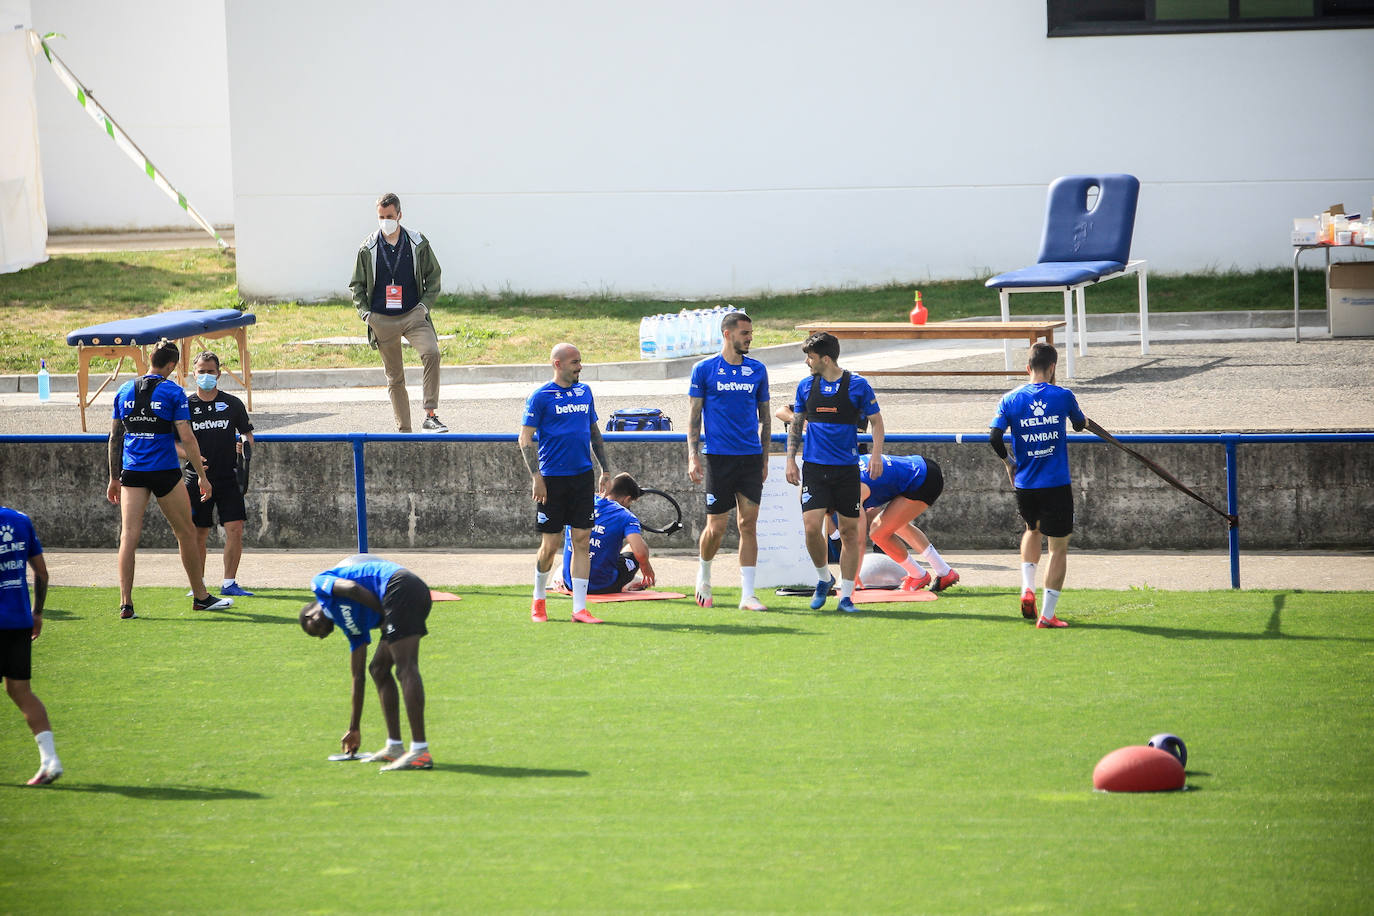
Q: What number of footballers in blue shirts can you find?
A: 9